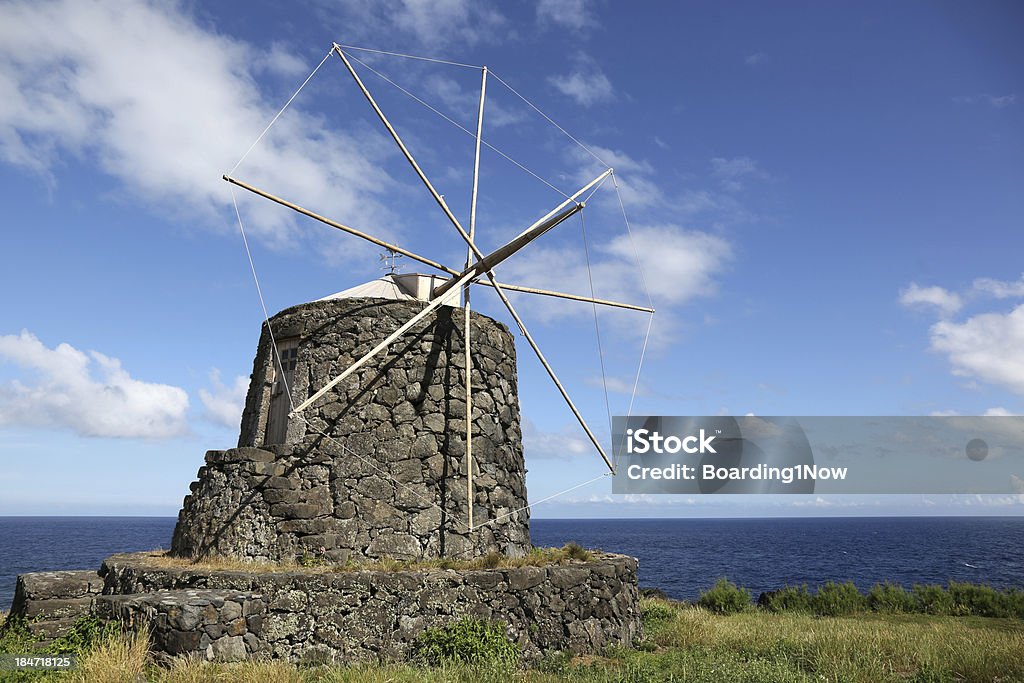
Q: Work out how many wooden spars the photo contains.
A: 8